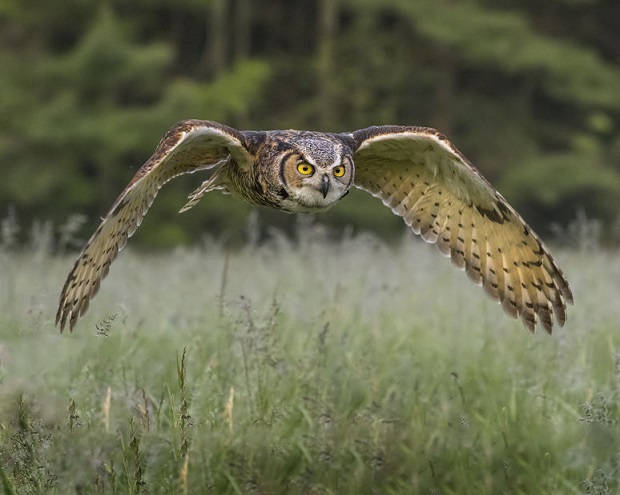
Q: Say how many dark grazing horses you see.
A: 0